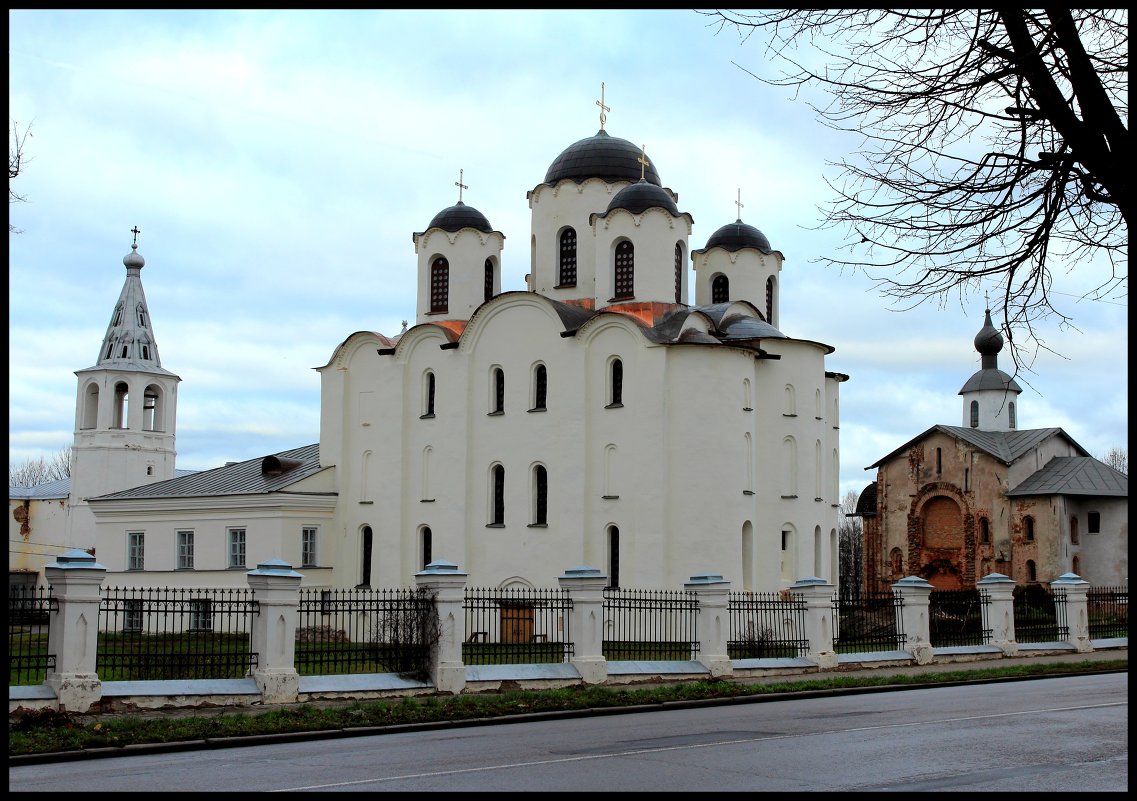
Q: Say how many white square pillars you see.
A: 9